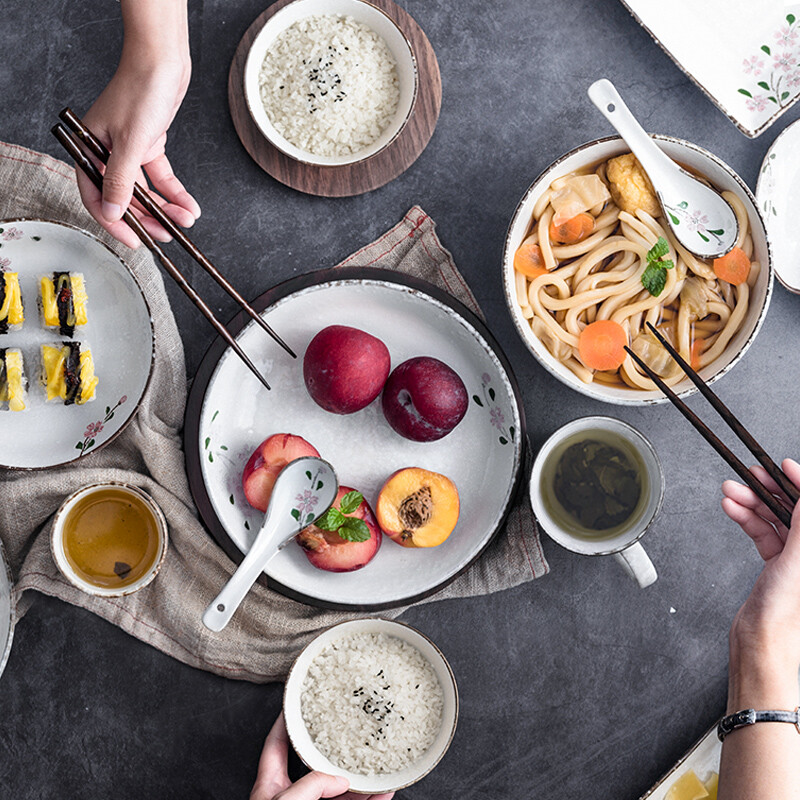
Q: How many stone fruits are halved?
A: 3